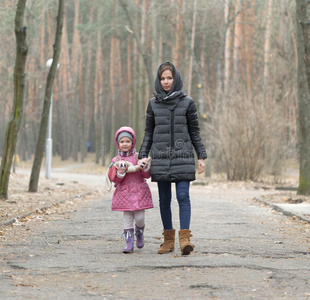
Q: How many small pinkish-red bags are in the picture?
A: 1